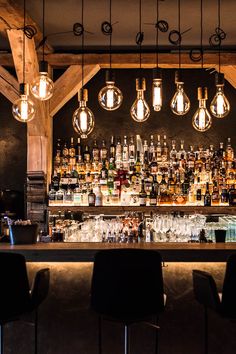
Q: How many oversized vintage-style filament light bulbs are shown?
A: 9